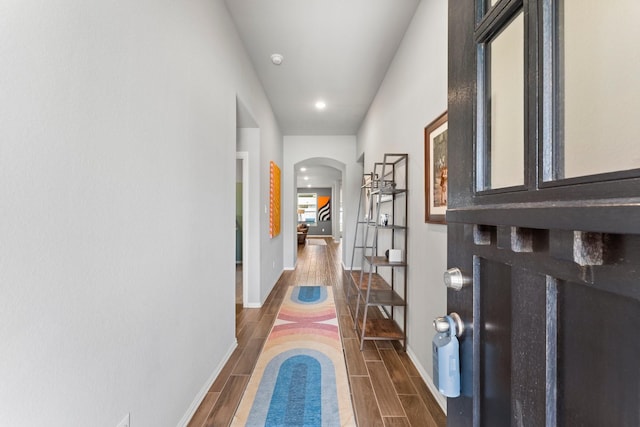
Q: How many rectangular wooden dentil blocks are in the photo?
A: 3